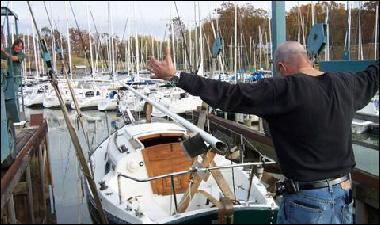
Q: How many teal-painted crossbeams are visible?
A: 1